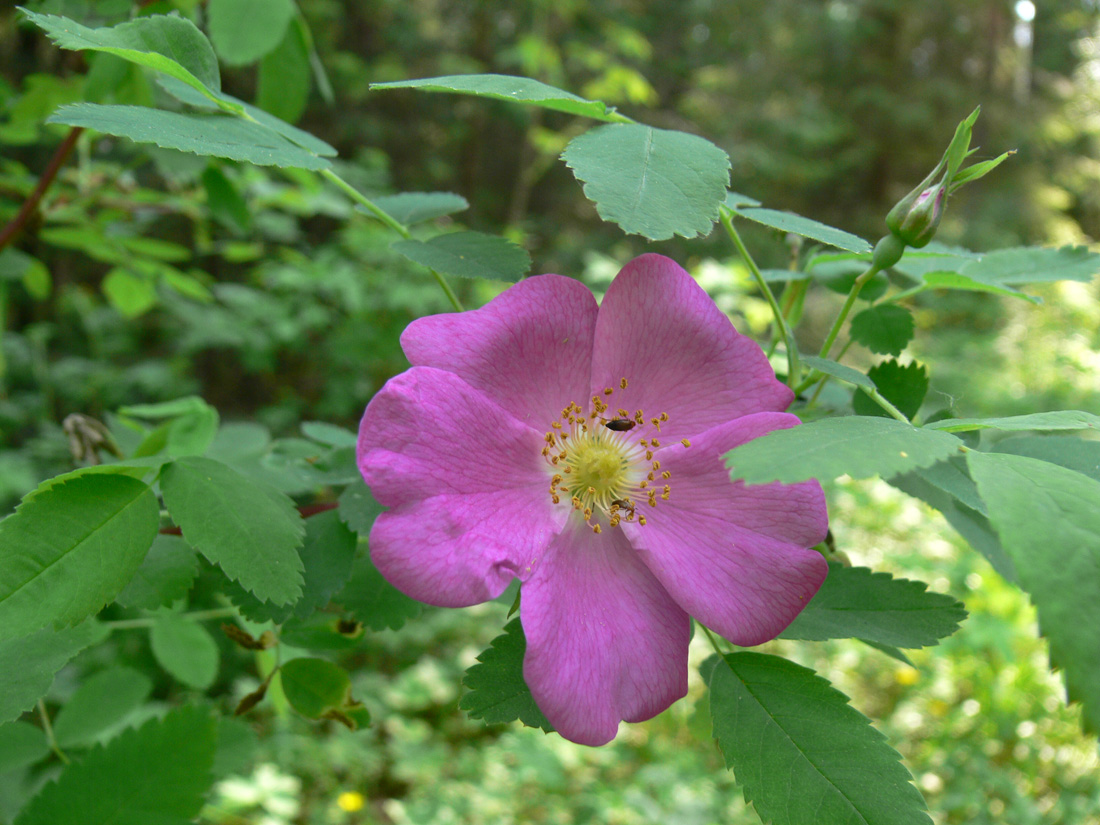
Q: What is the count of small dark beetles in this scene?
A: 2